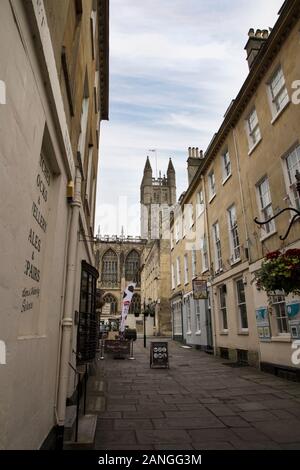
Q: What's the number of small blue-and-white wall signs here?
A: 2